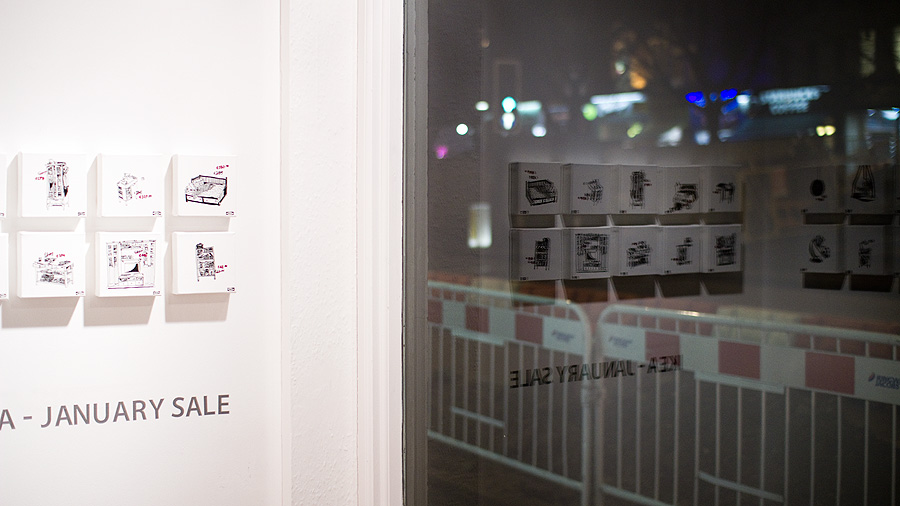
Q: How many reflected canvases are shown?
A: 14